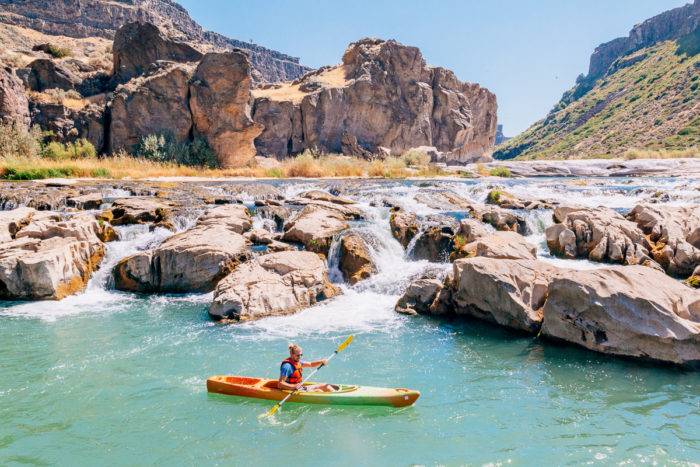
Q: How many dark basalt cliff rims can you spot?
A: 2